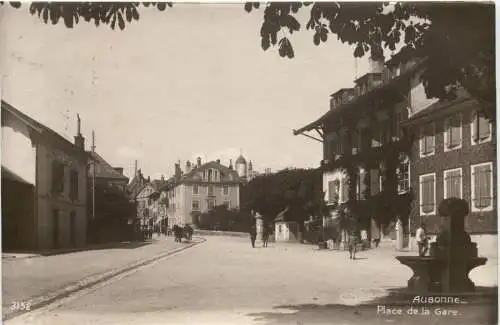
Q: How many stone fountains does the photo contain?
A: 1